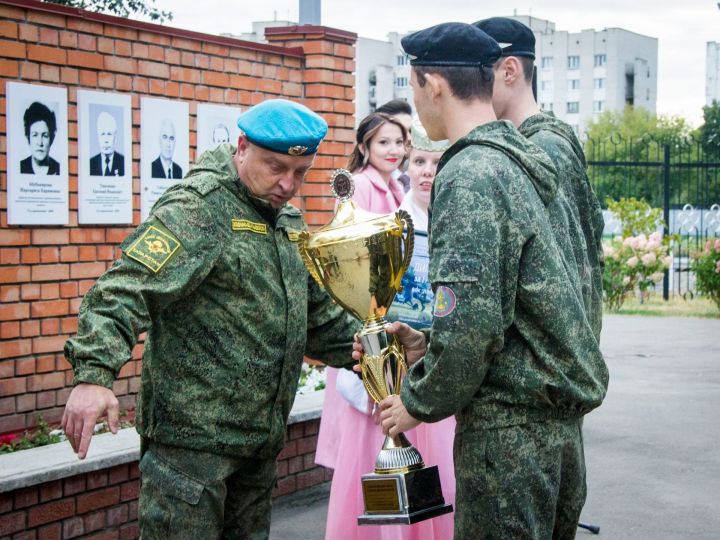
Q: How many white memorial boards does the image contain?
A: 4